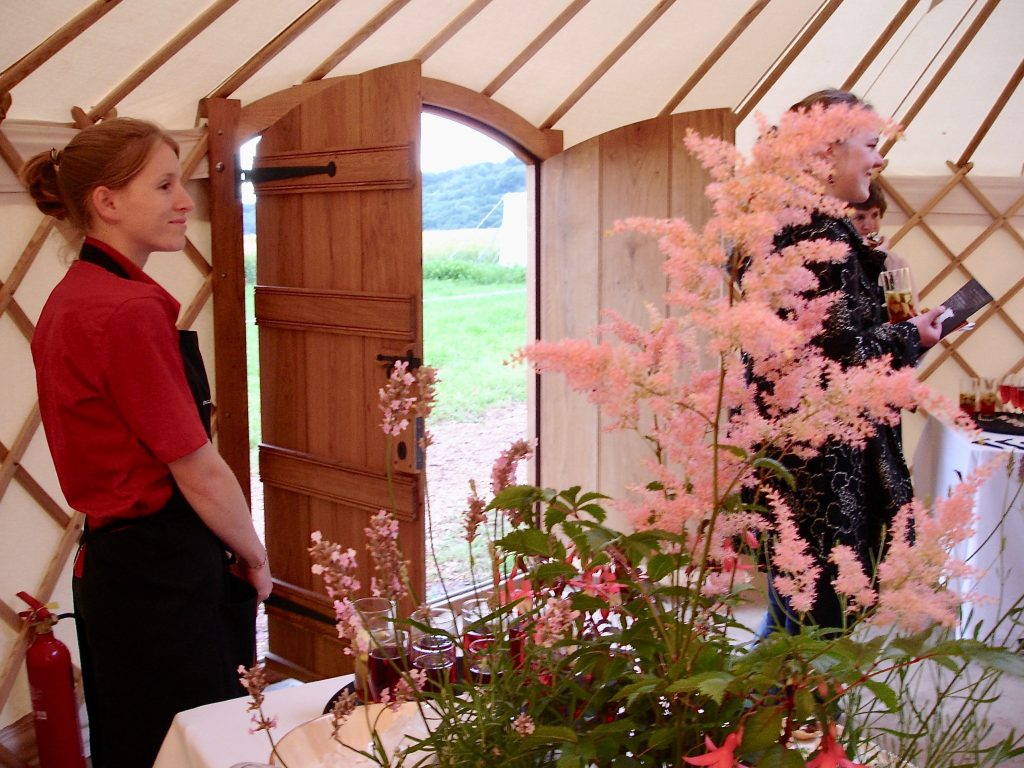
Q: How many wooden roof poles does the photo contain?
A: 12